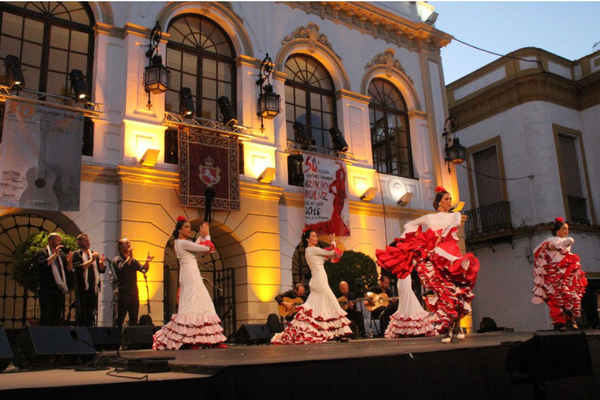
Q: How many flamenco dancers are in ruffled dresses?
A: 5